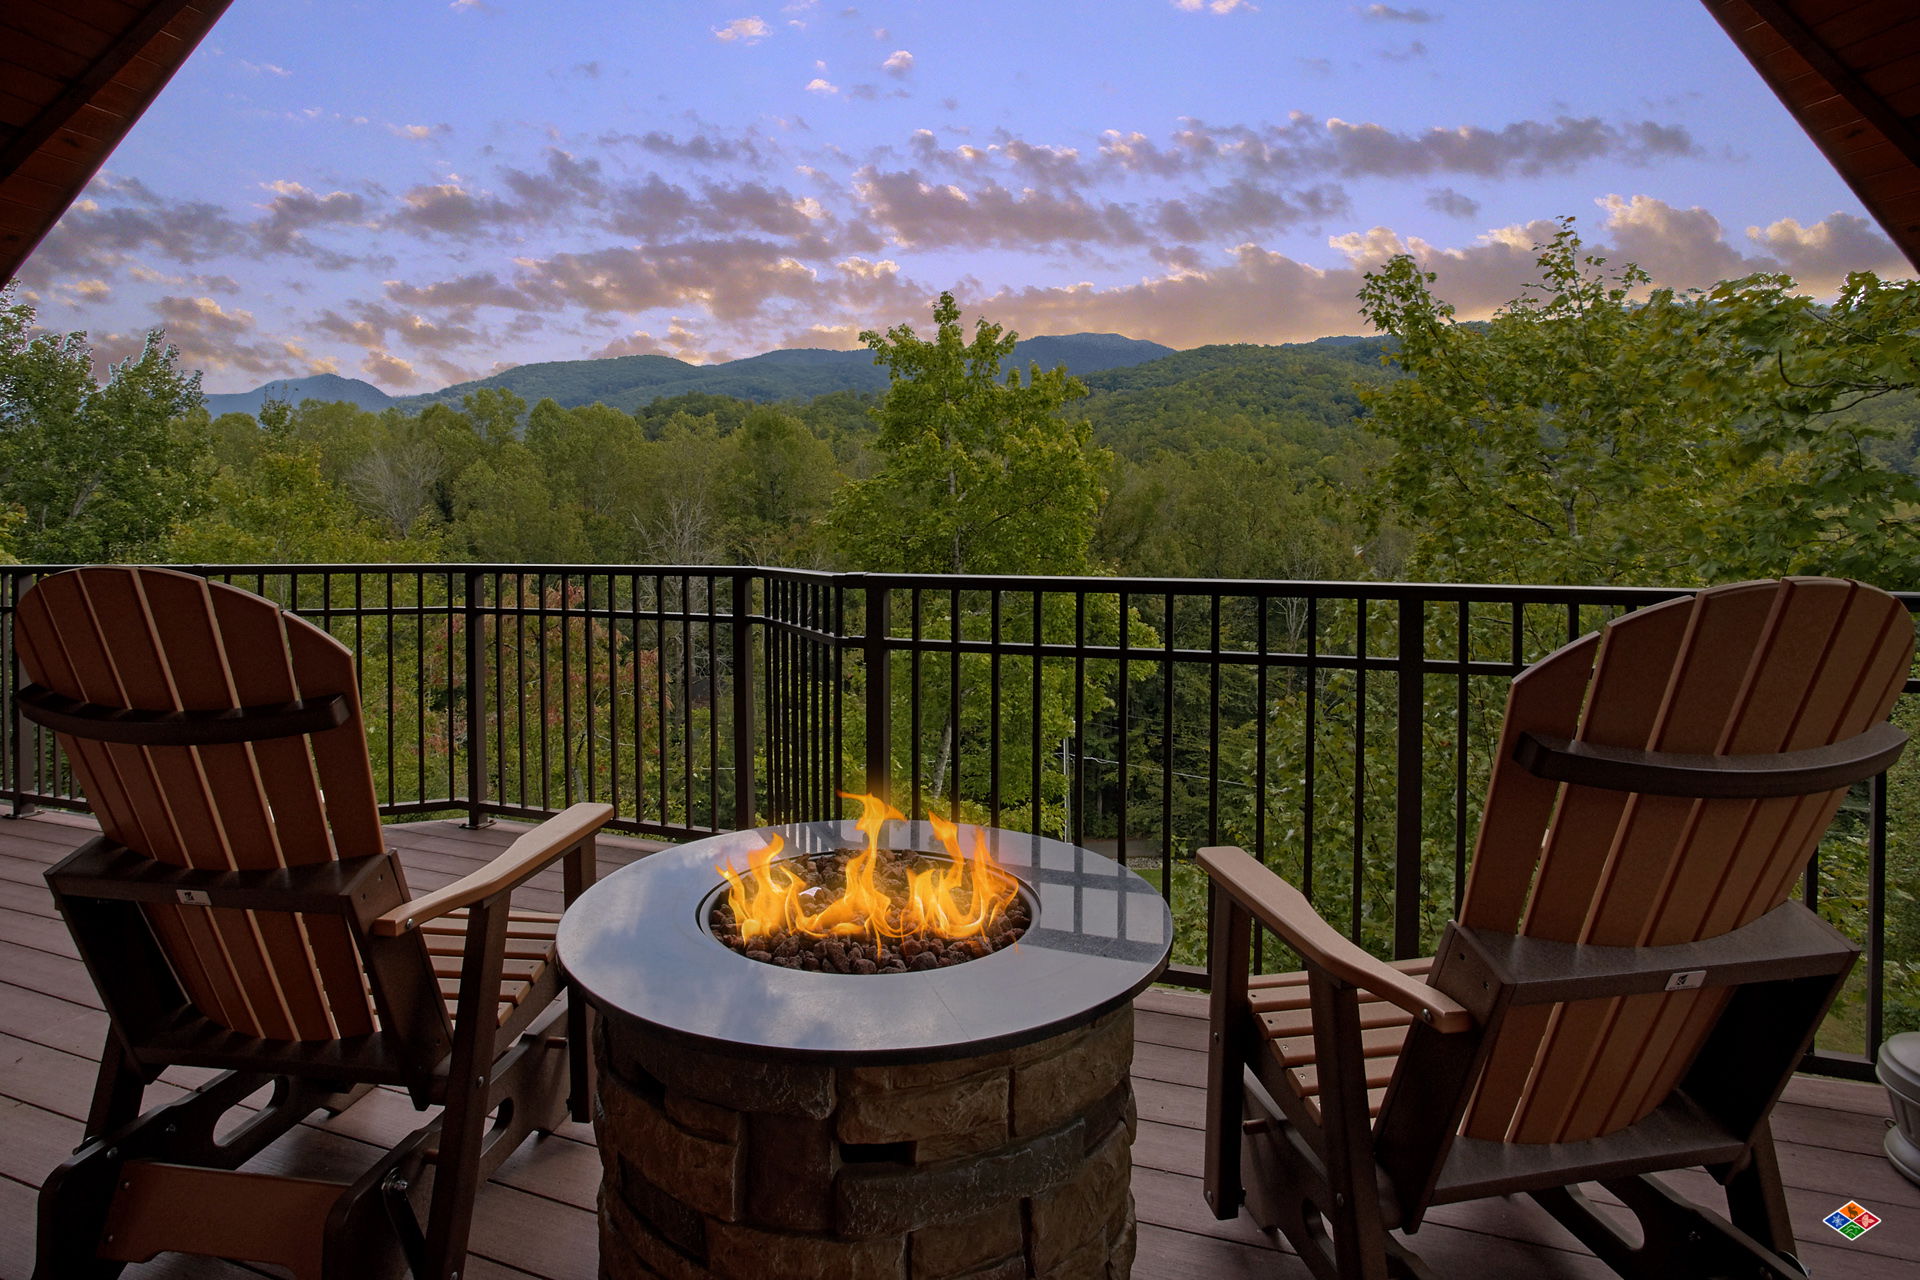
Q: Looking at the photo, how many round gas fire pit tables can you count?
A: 1